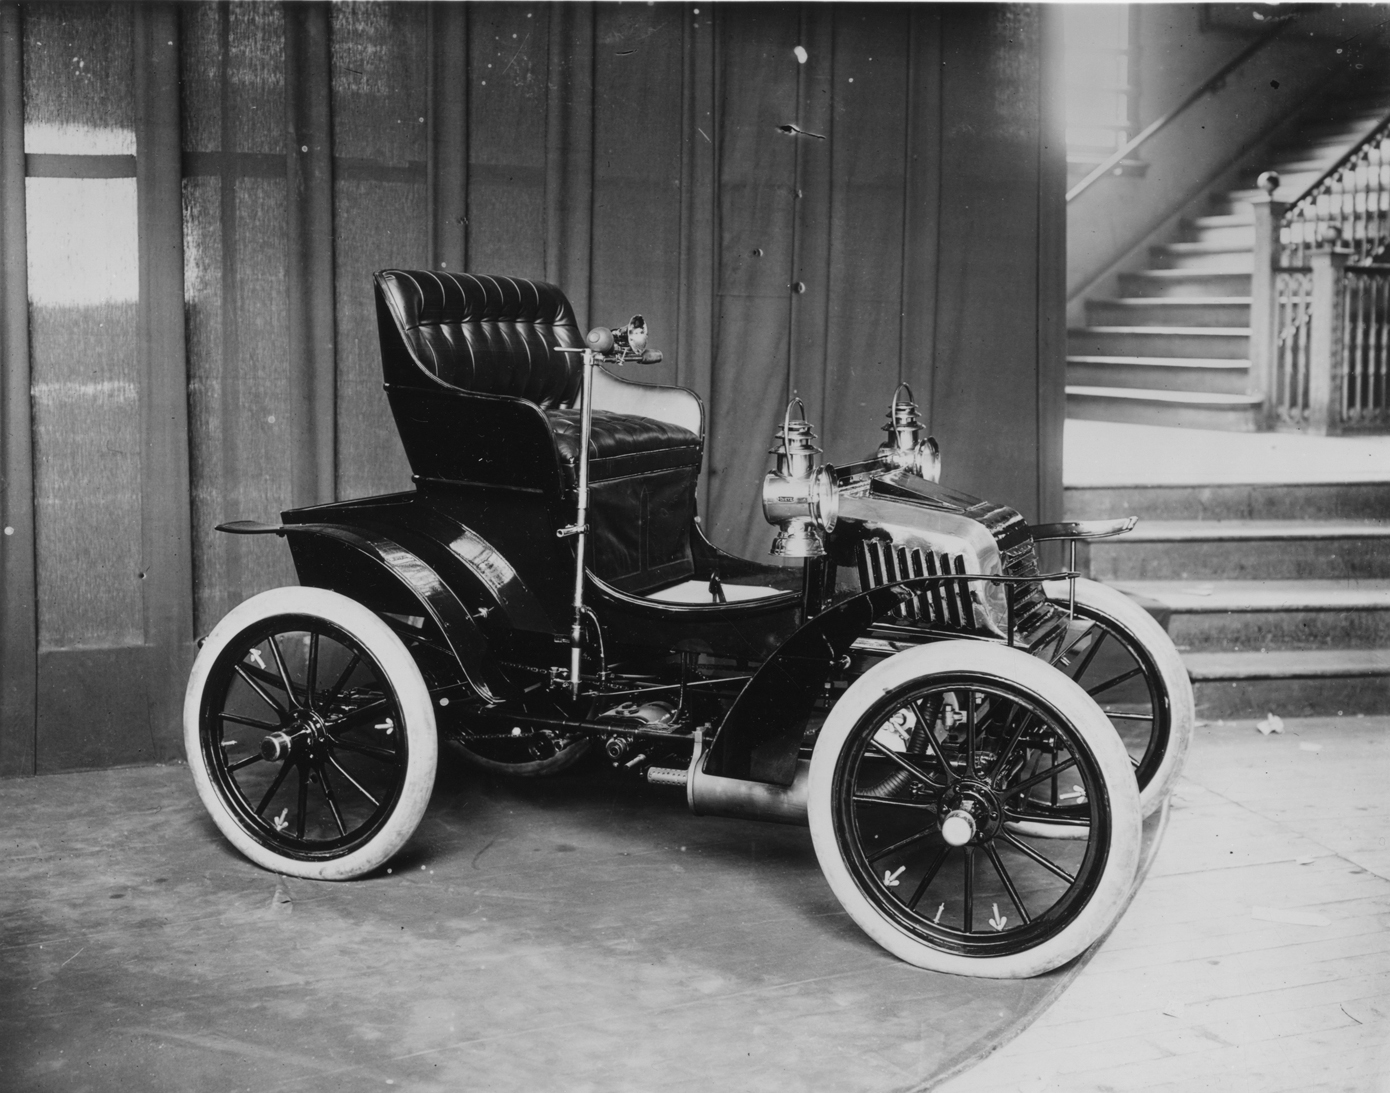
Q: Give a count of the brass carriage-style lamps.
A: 2